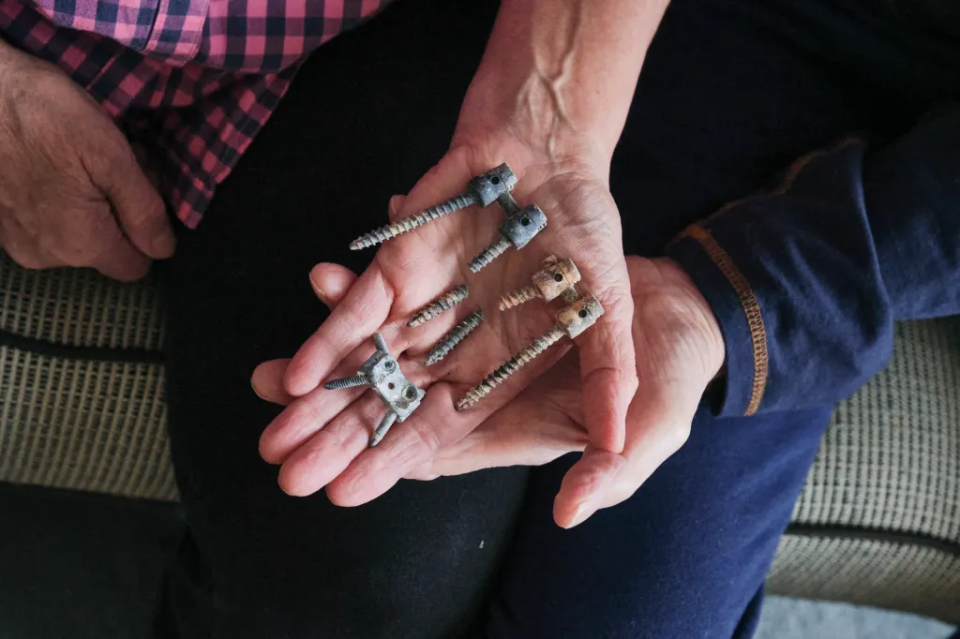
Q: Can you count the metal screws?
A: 9